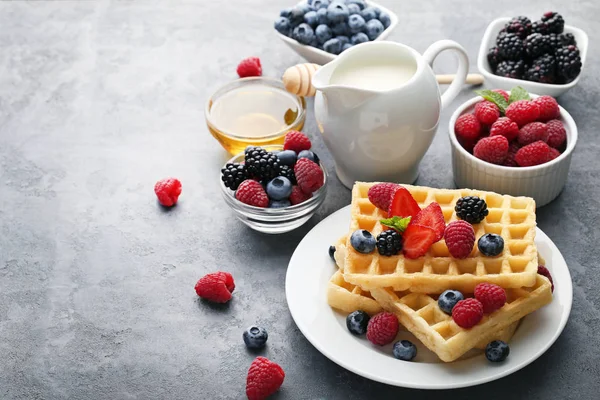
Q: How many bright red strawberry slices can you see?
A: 3